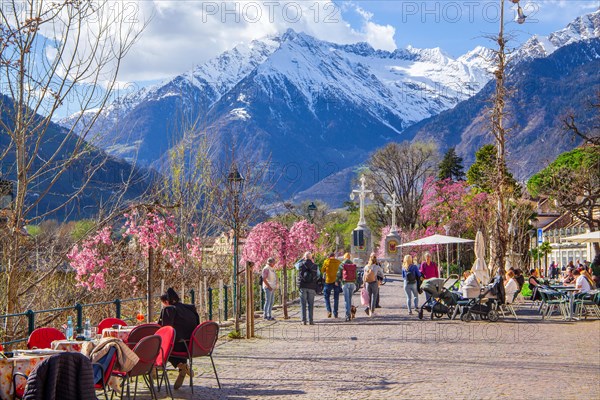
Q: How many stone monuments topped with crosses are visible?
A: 2